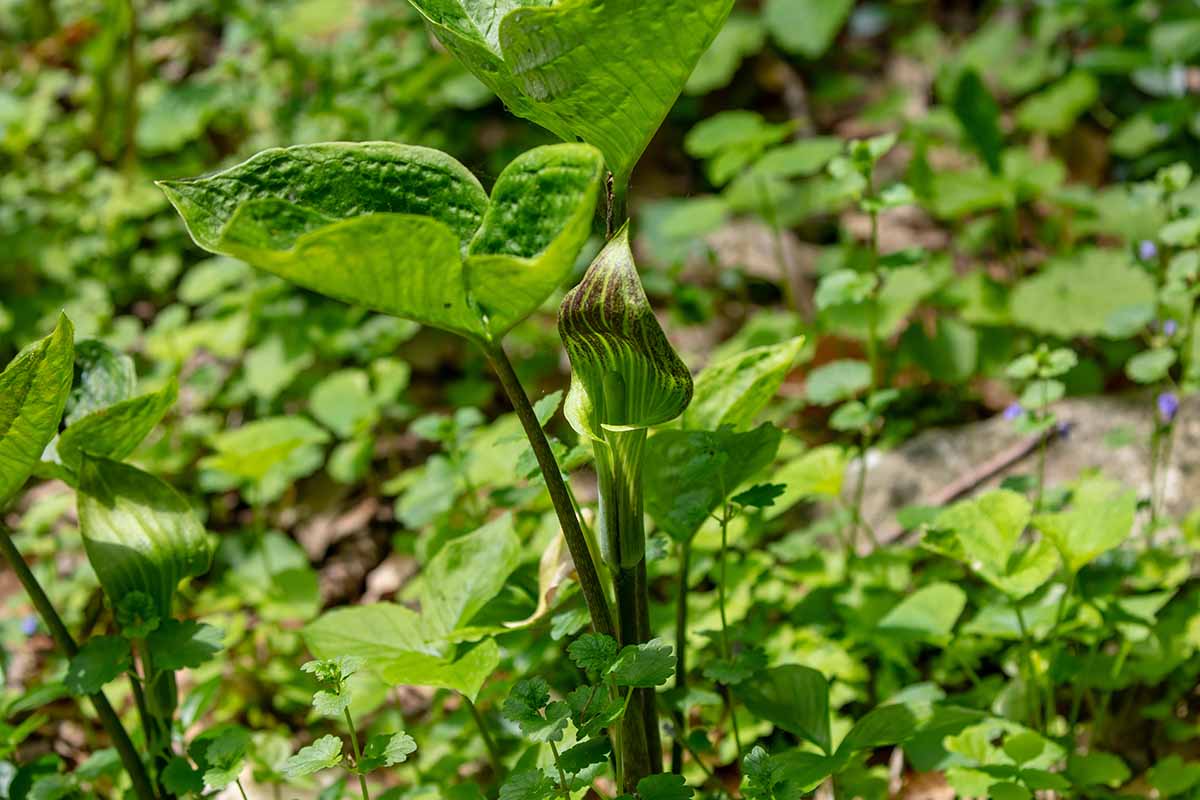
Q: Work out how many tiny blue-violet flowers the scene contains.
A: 6